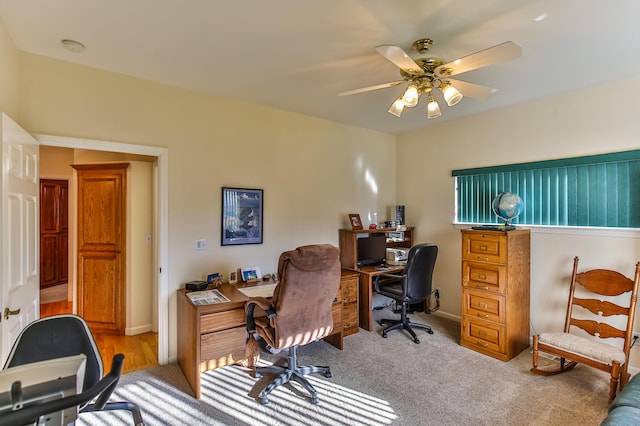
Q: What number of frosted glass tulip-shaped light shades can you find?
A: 4